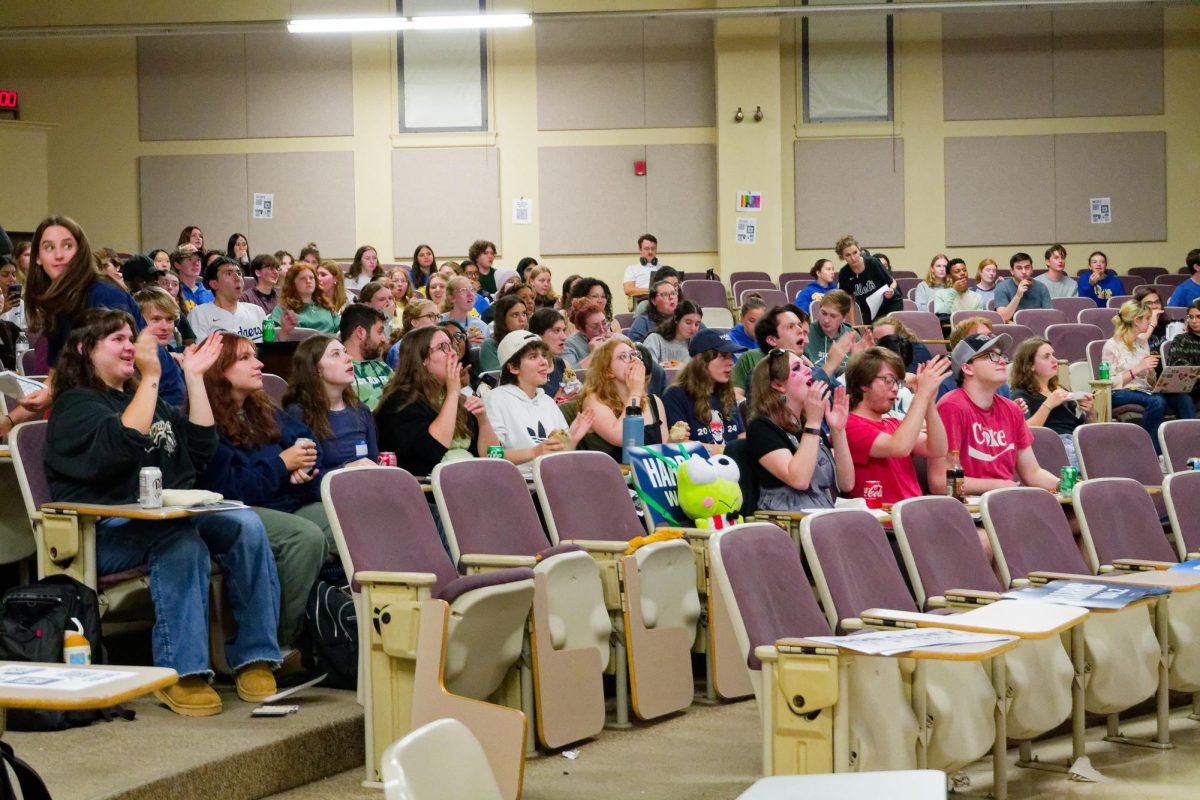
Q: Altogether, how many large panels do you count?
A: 14